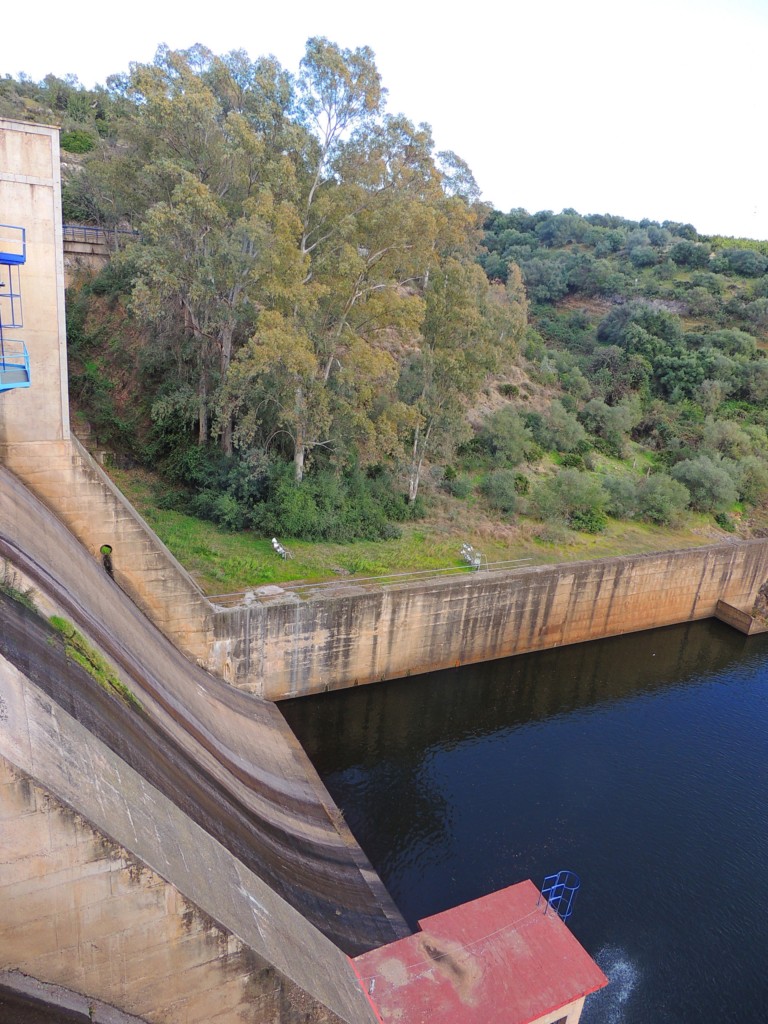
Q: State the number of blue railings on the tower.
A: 2